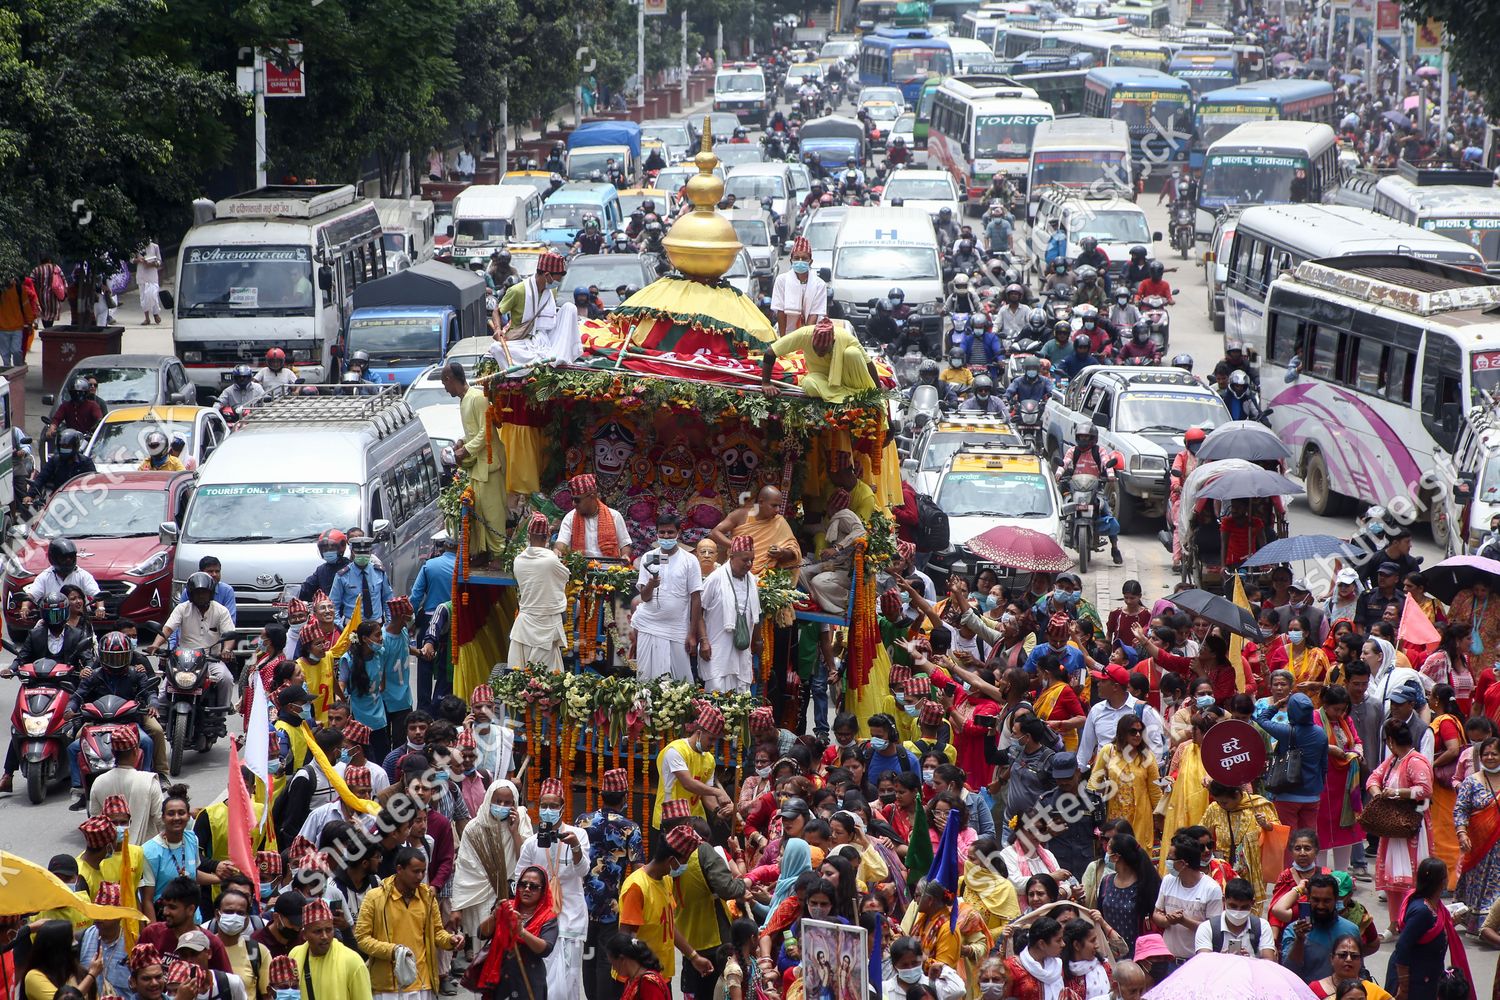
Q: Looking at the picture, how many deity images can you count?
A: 3